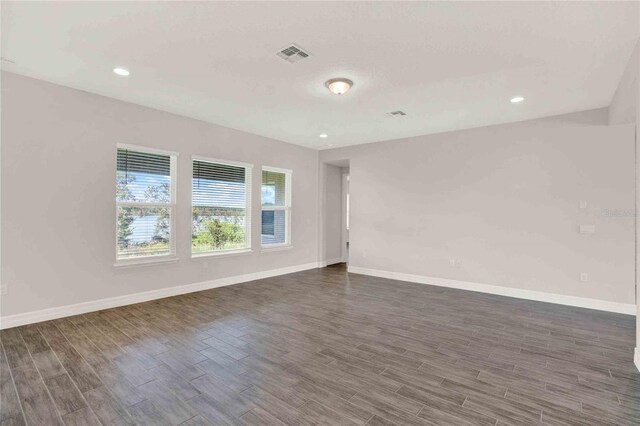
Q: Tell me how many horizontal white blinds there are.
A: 3